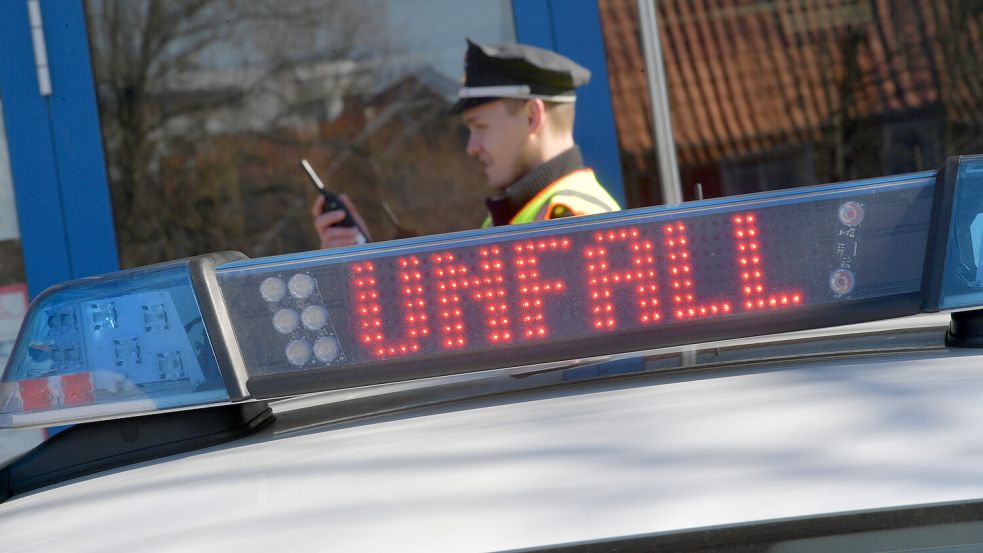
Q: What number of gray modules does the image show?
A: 6